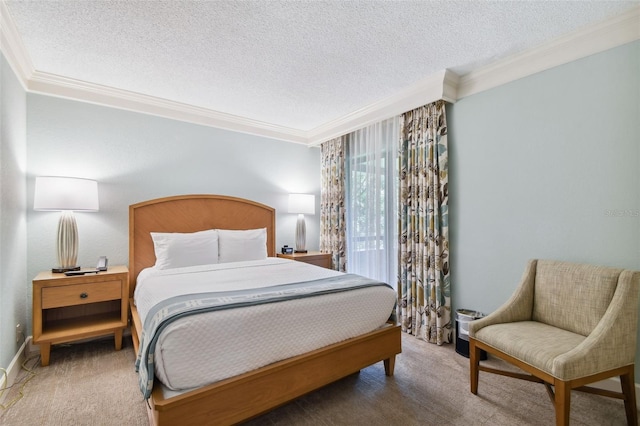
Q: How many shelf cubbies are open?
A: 1